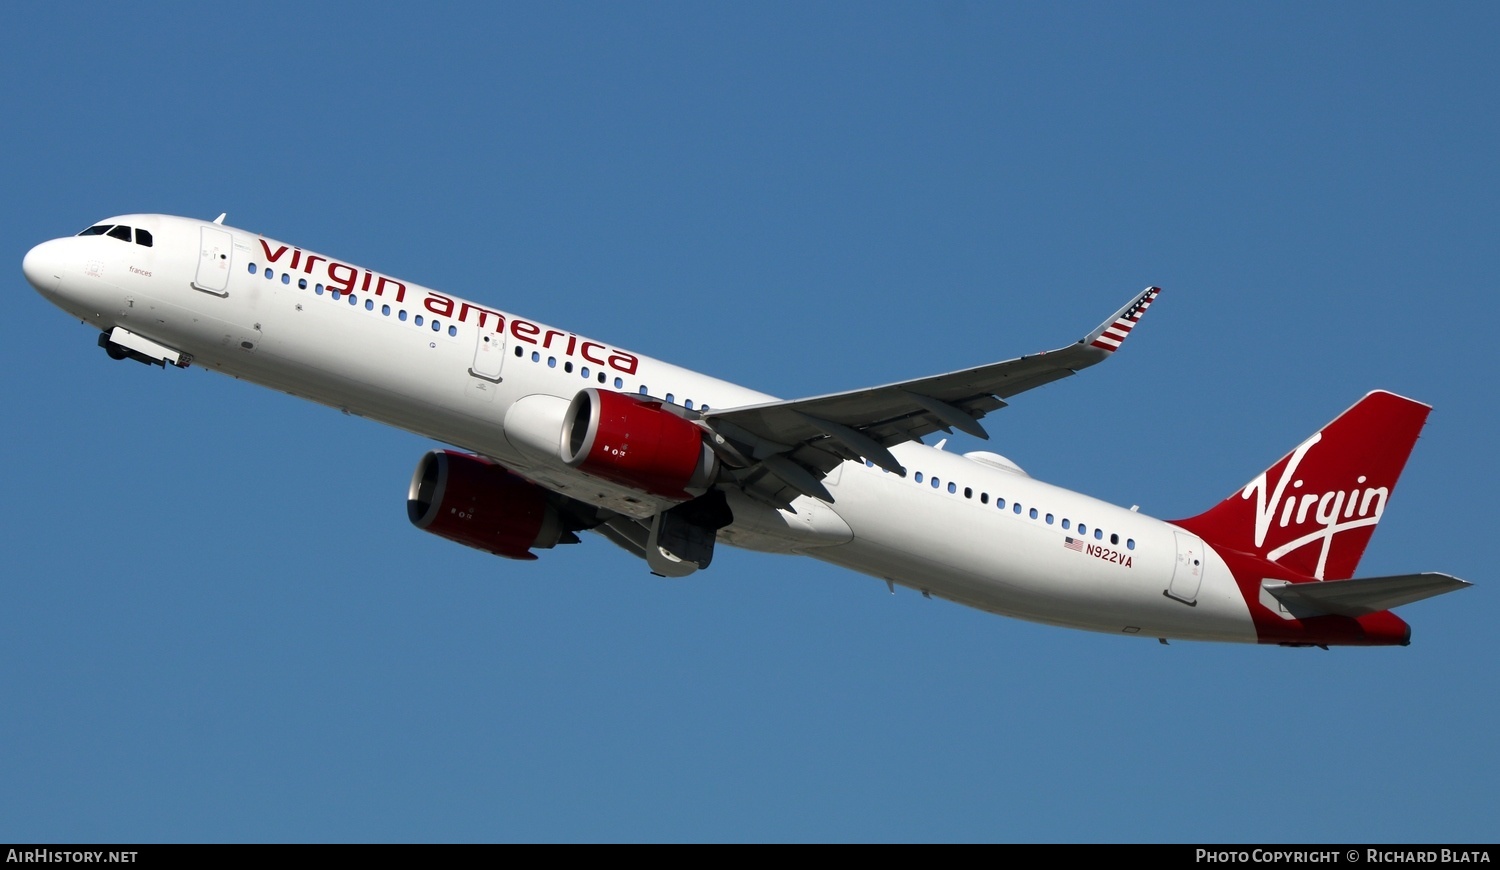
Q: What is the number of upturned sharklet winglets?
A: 1